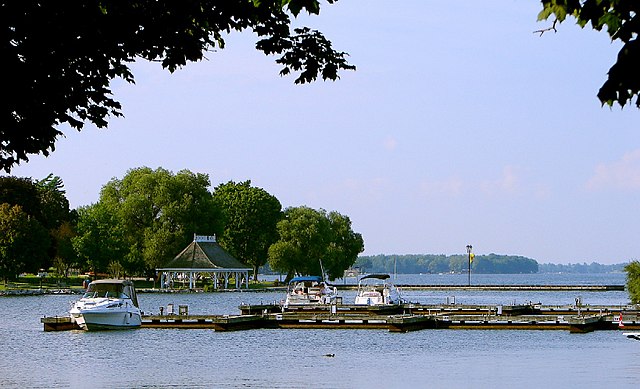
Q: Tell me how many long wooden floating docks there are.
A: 2